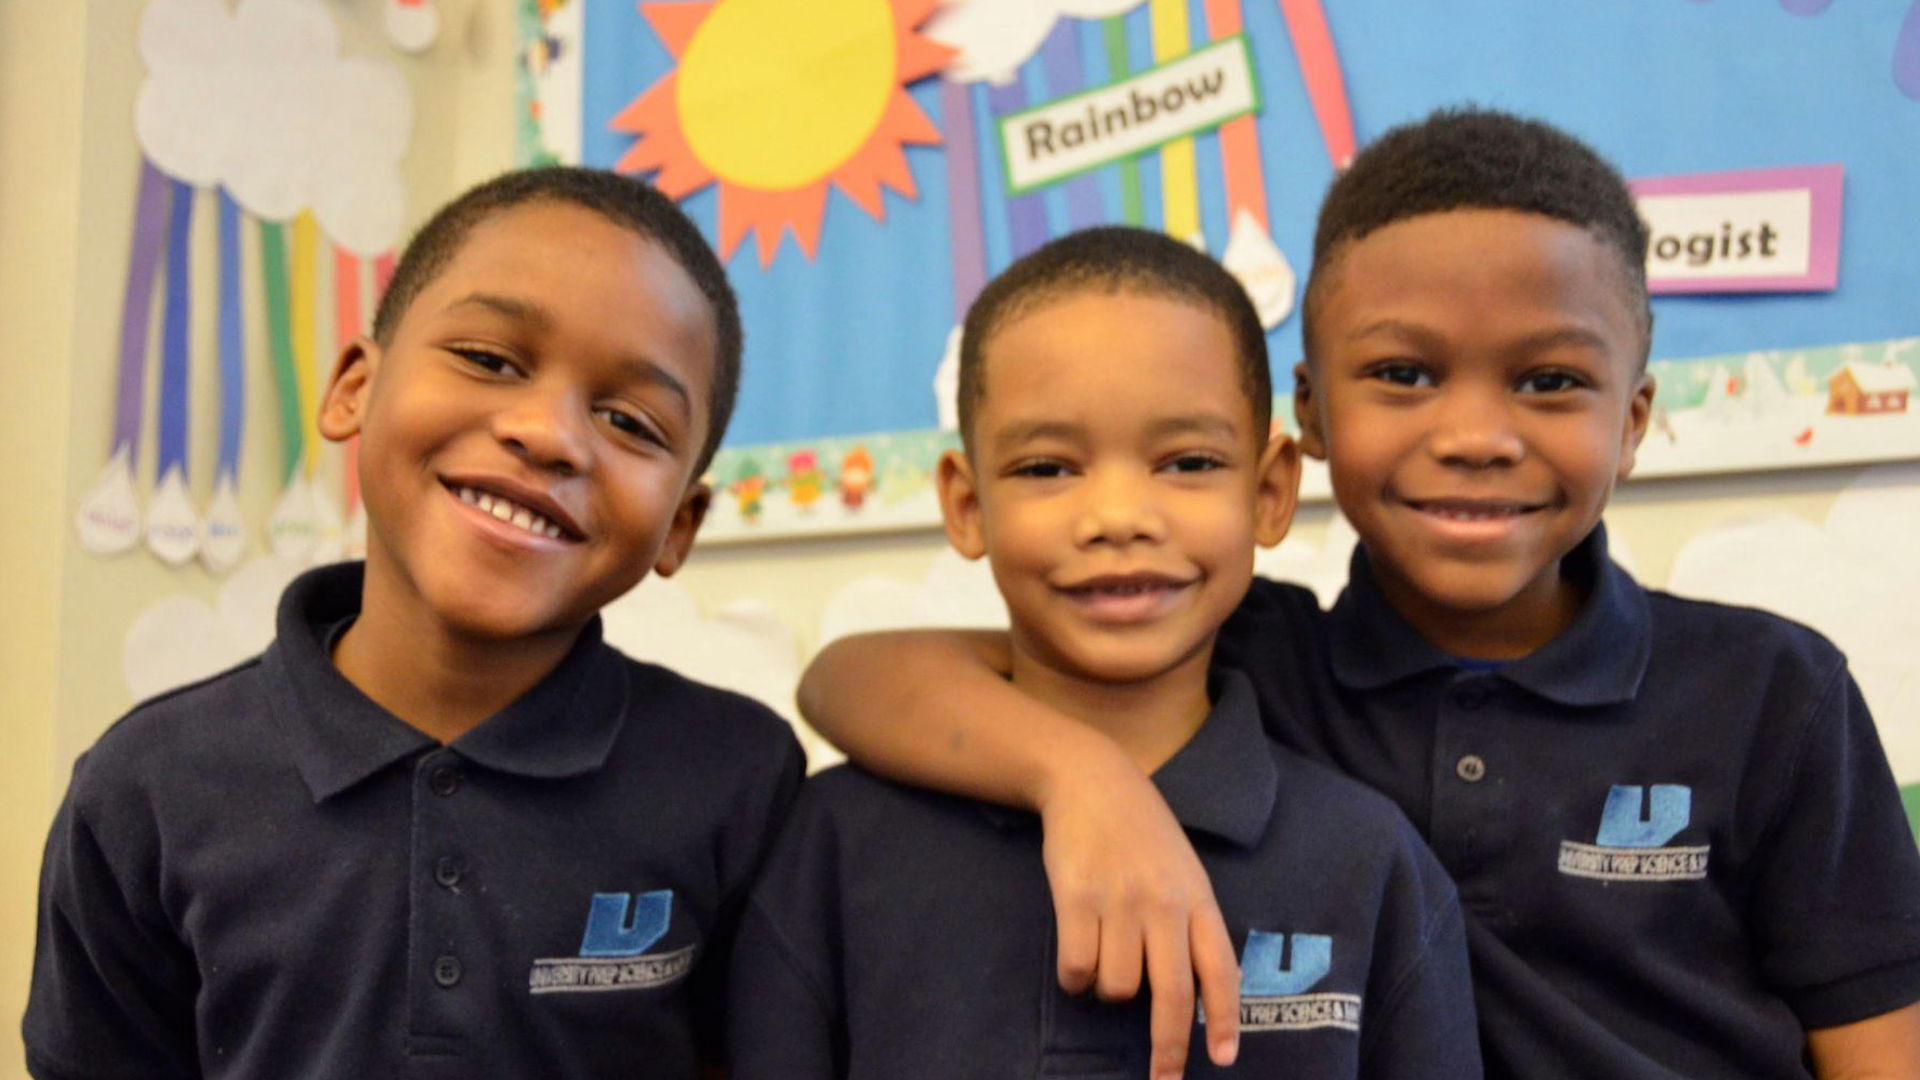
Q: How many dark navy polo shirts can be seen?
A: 3